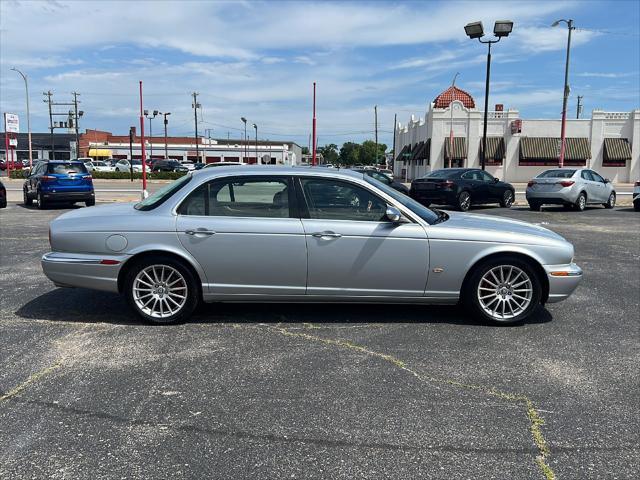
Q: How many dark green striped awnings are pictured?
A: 4